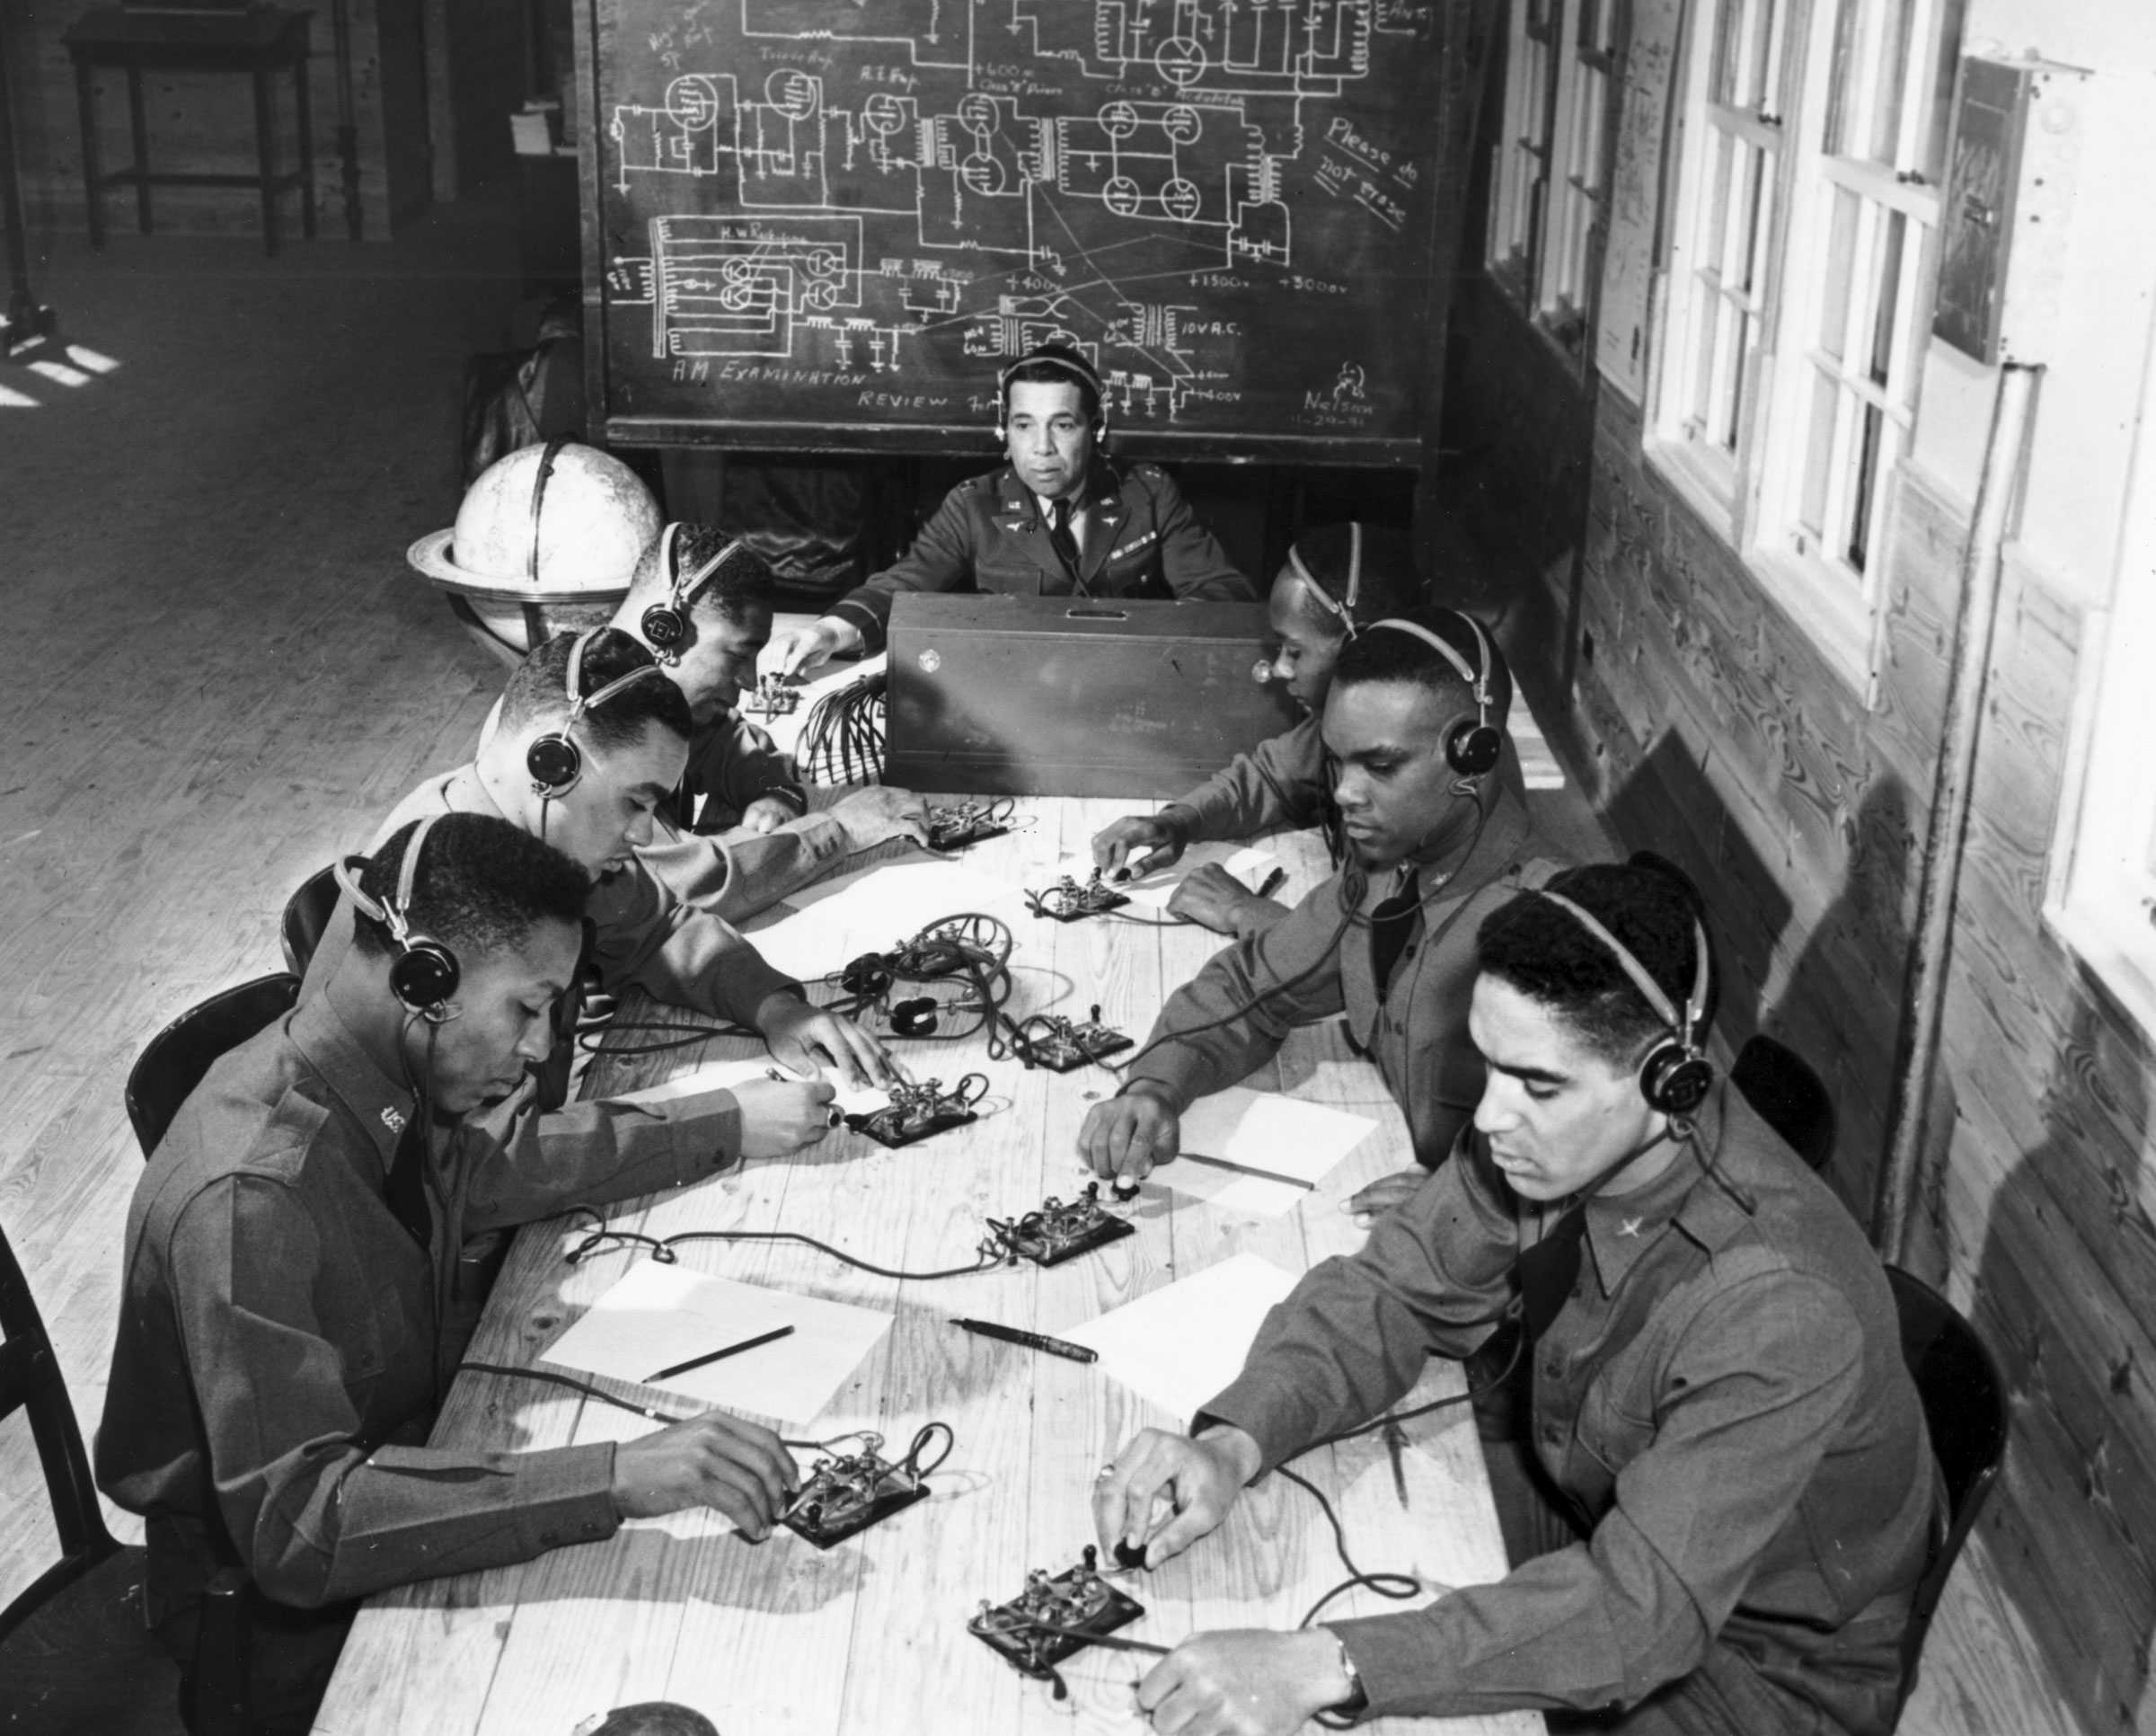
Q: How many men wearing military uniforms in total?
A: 7